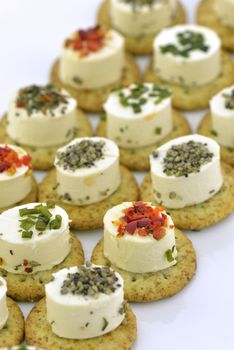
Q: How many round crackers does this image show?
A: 14